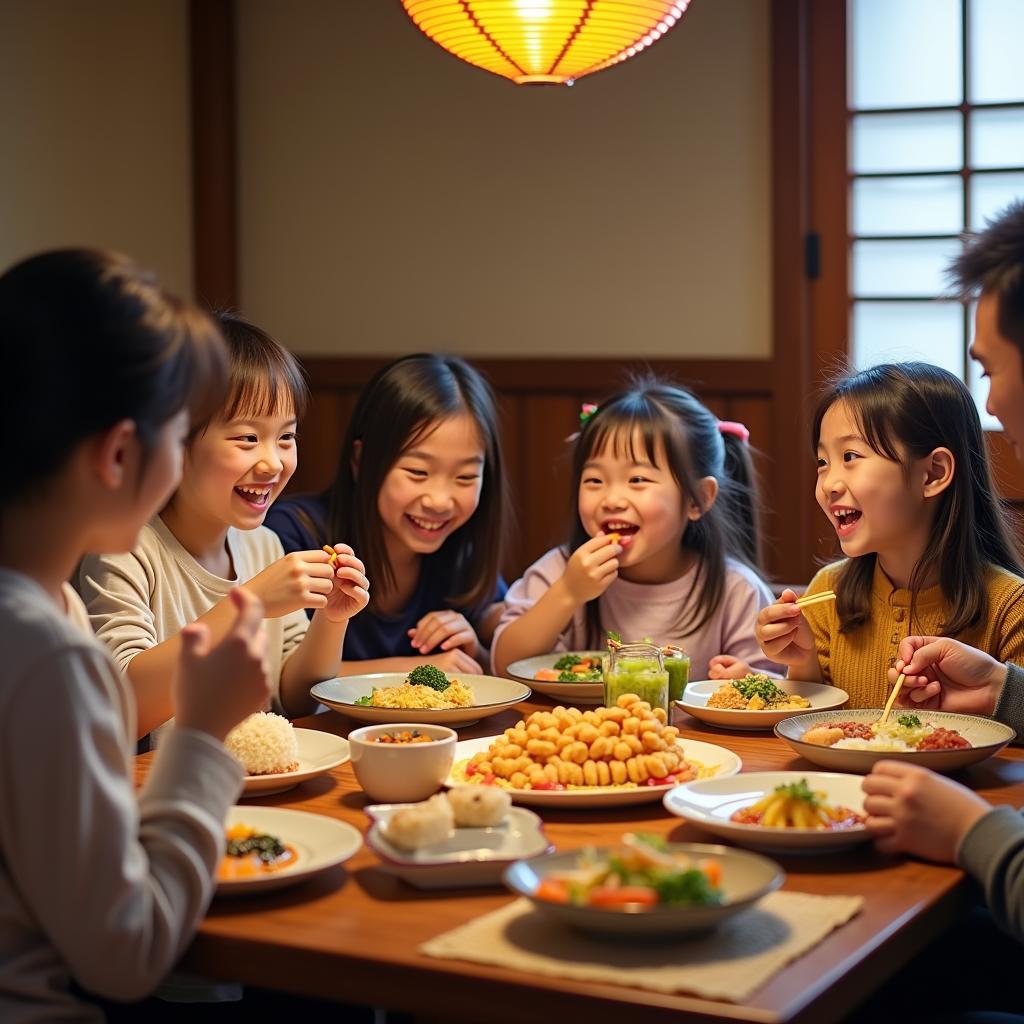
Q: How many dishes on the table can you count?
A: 11